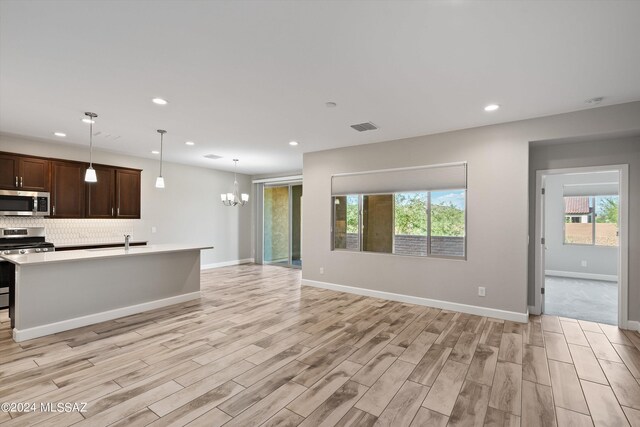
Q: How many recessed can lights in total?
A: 7